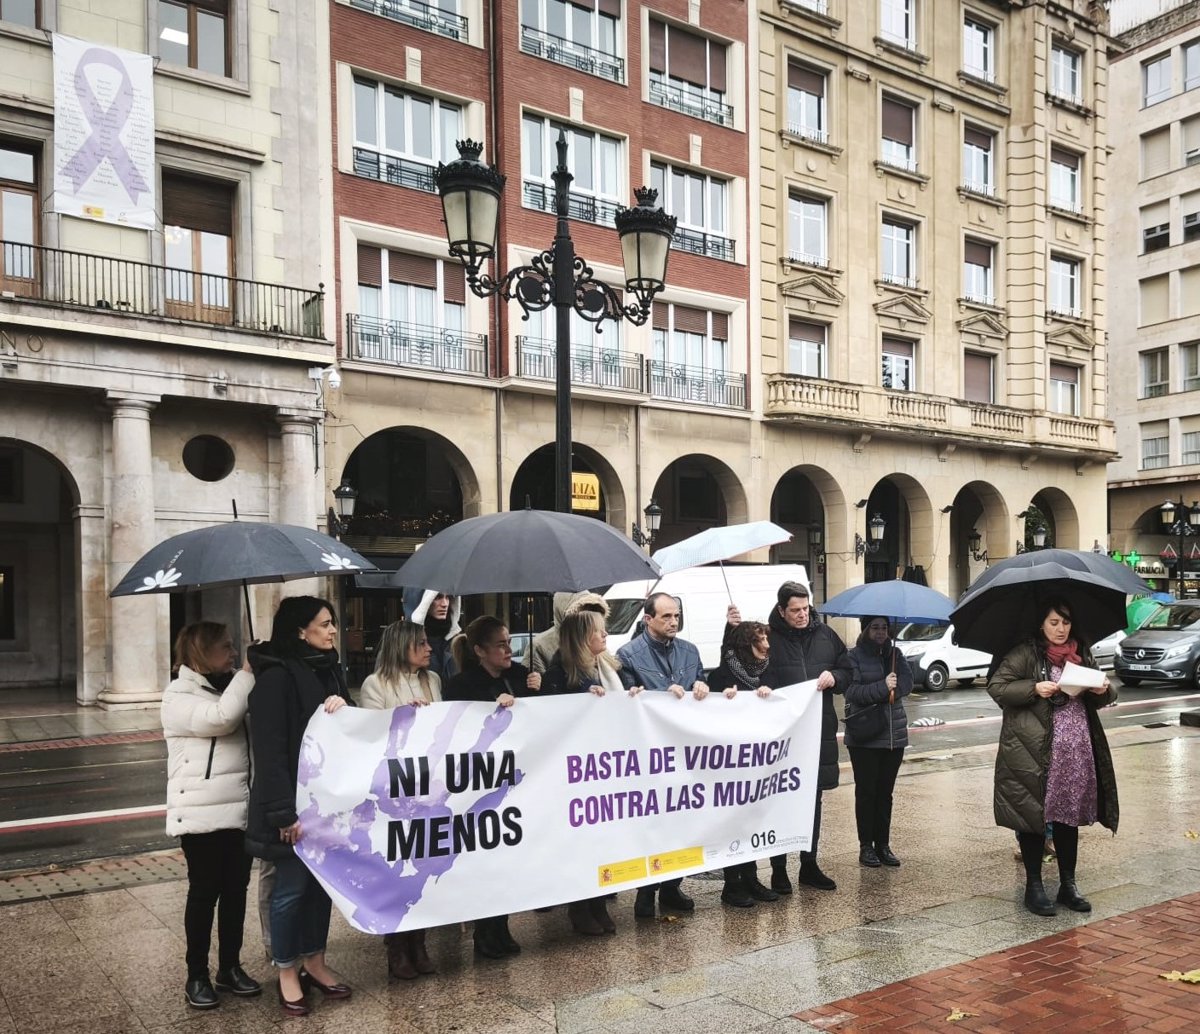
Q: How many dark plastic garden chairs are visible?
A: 0